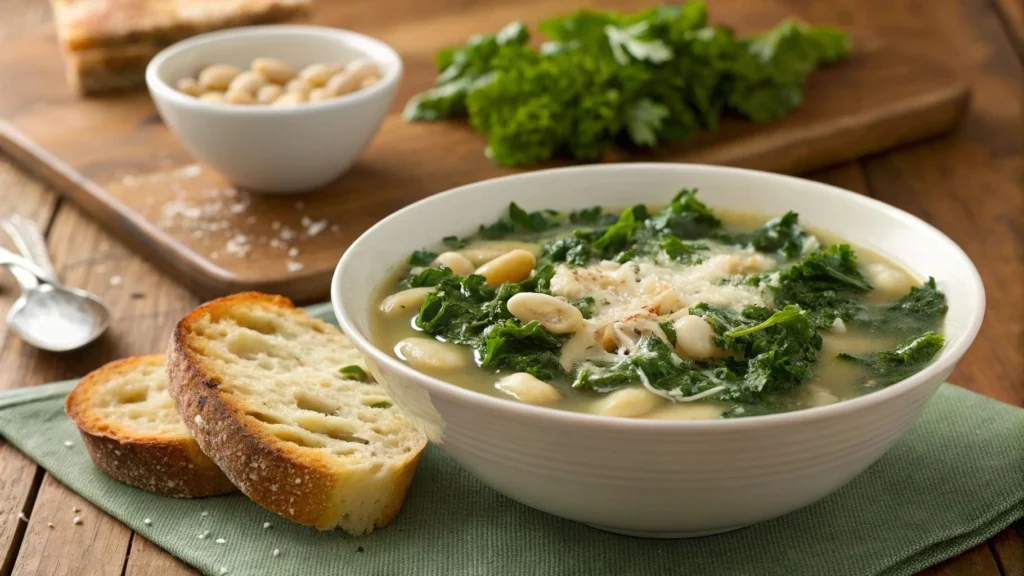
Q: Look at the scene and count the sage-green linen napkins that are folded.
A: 1